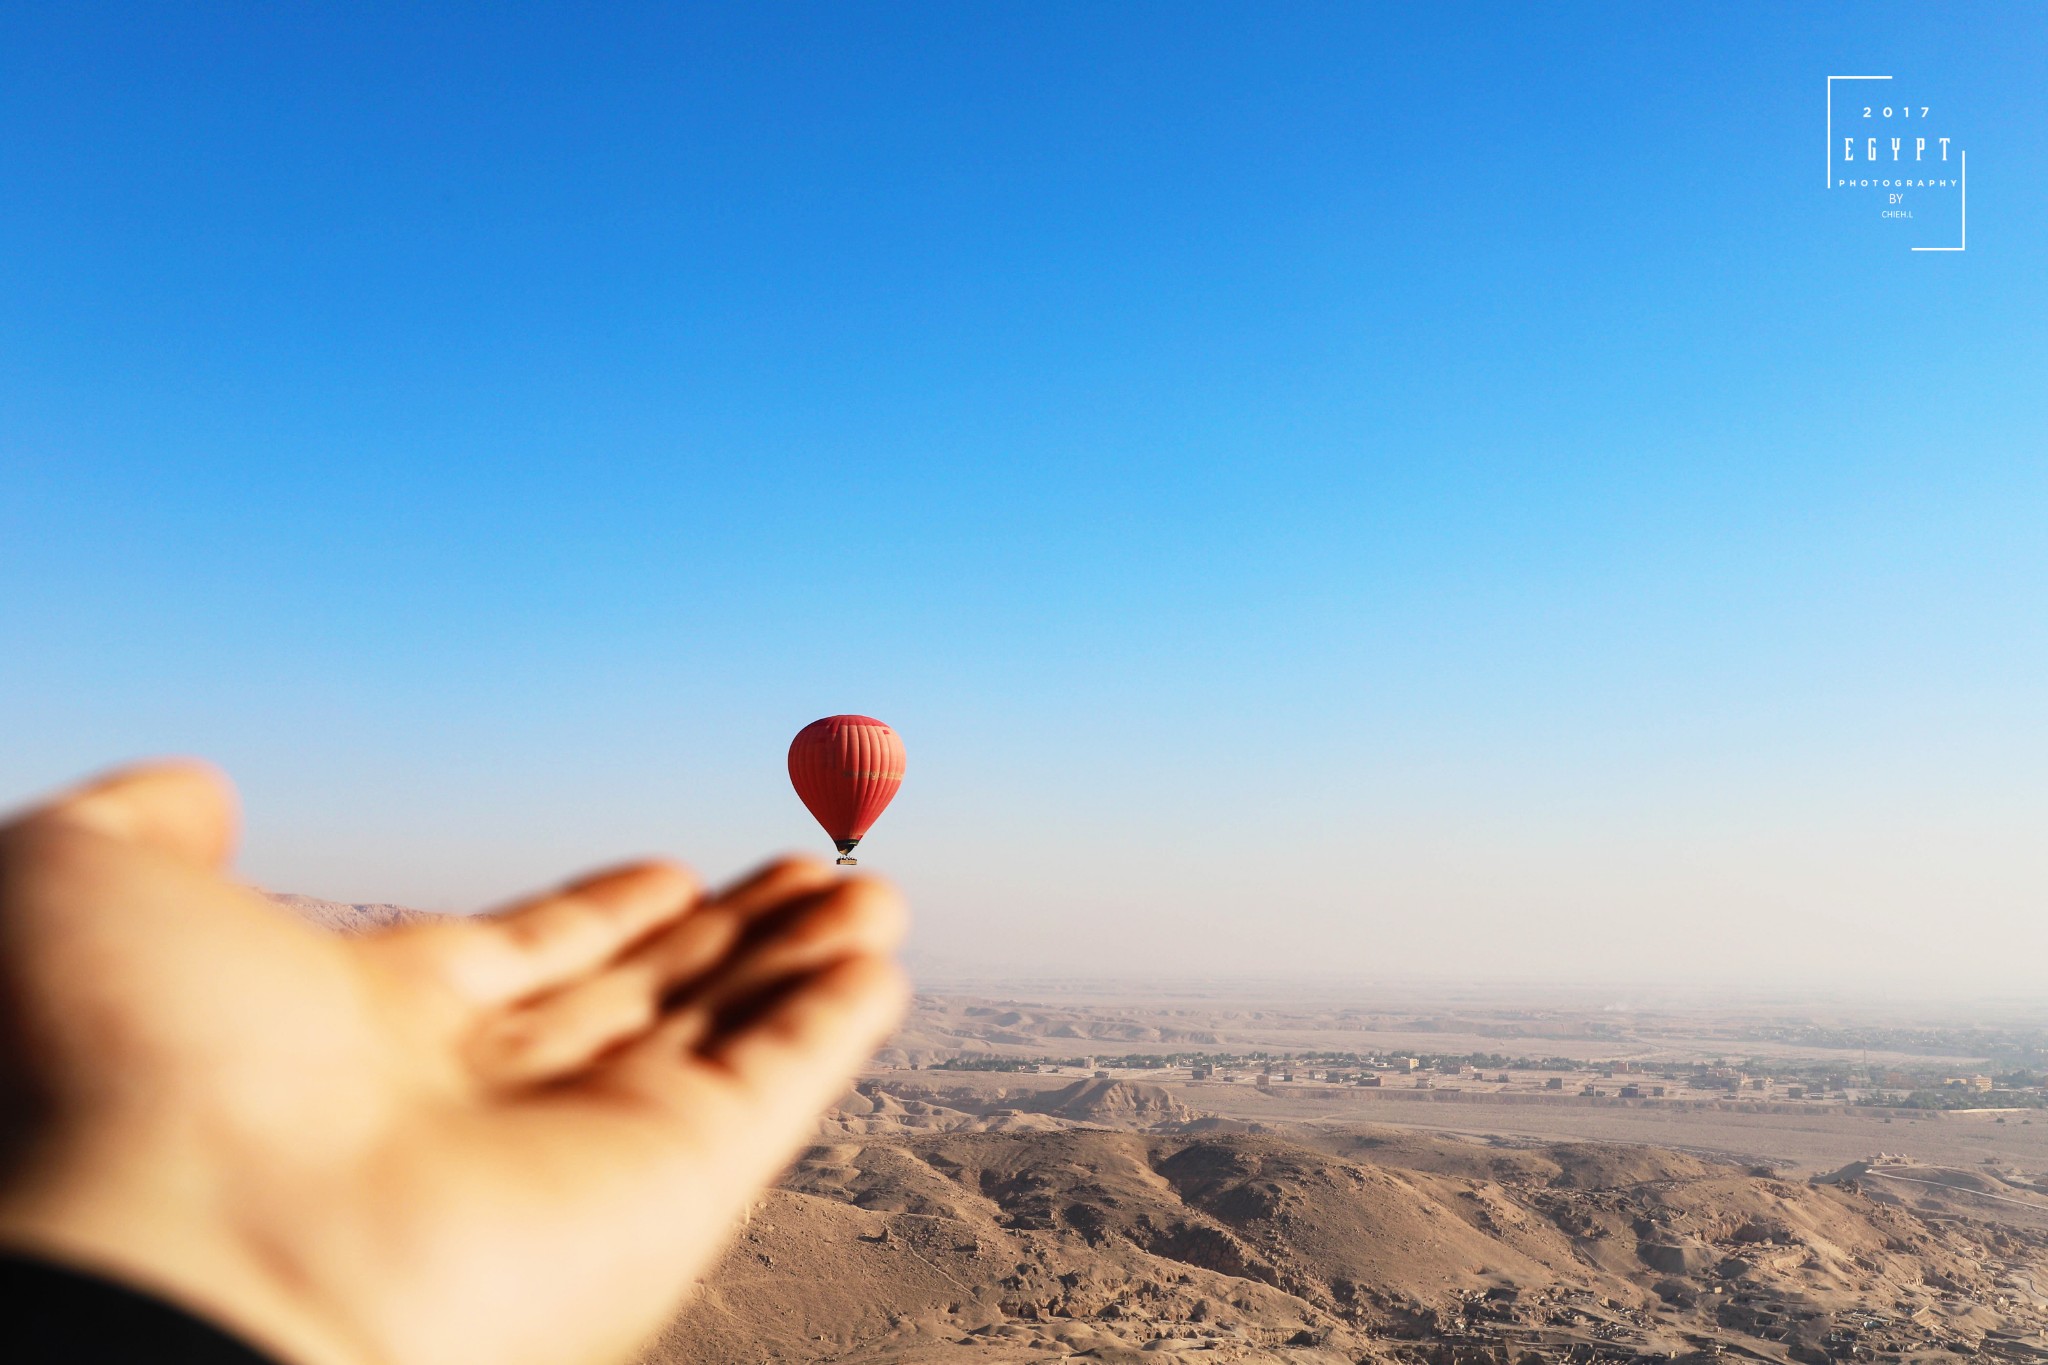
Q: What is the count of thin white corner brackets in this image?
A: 2